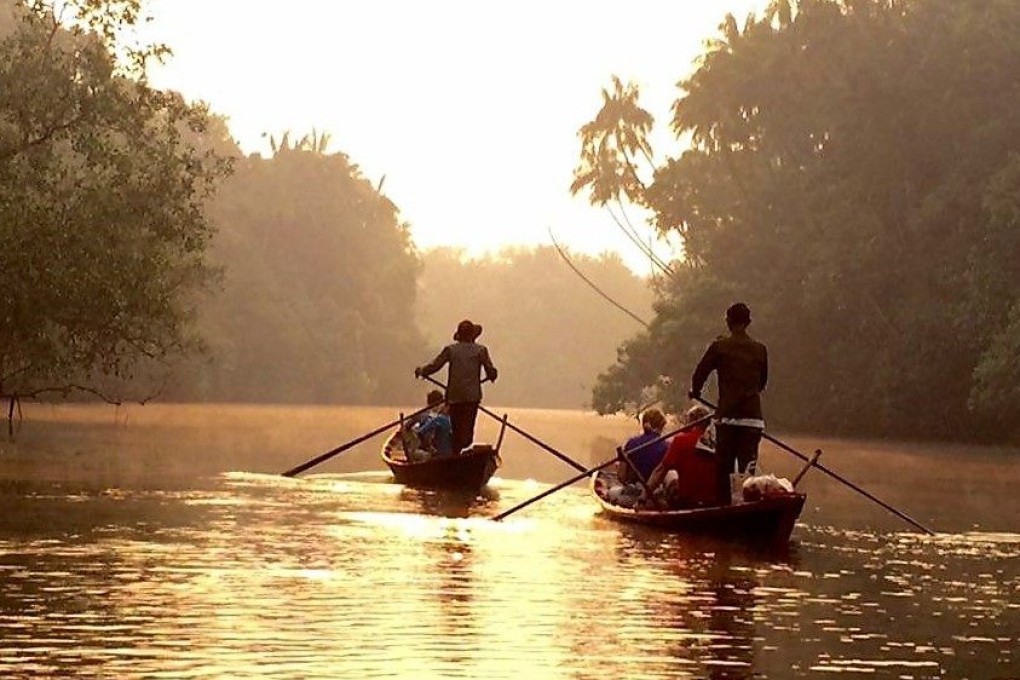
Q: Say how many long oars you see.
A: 4